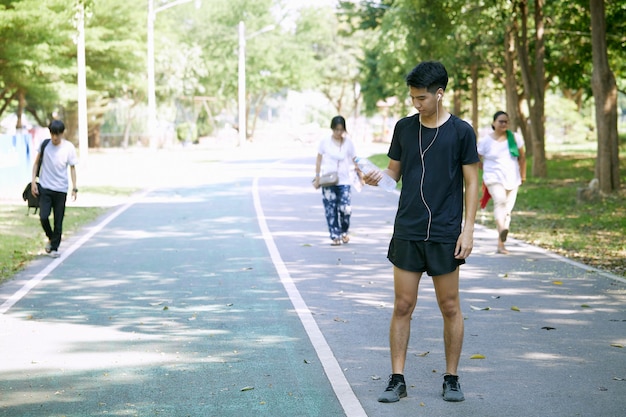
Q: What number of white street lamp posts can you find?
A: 3